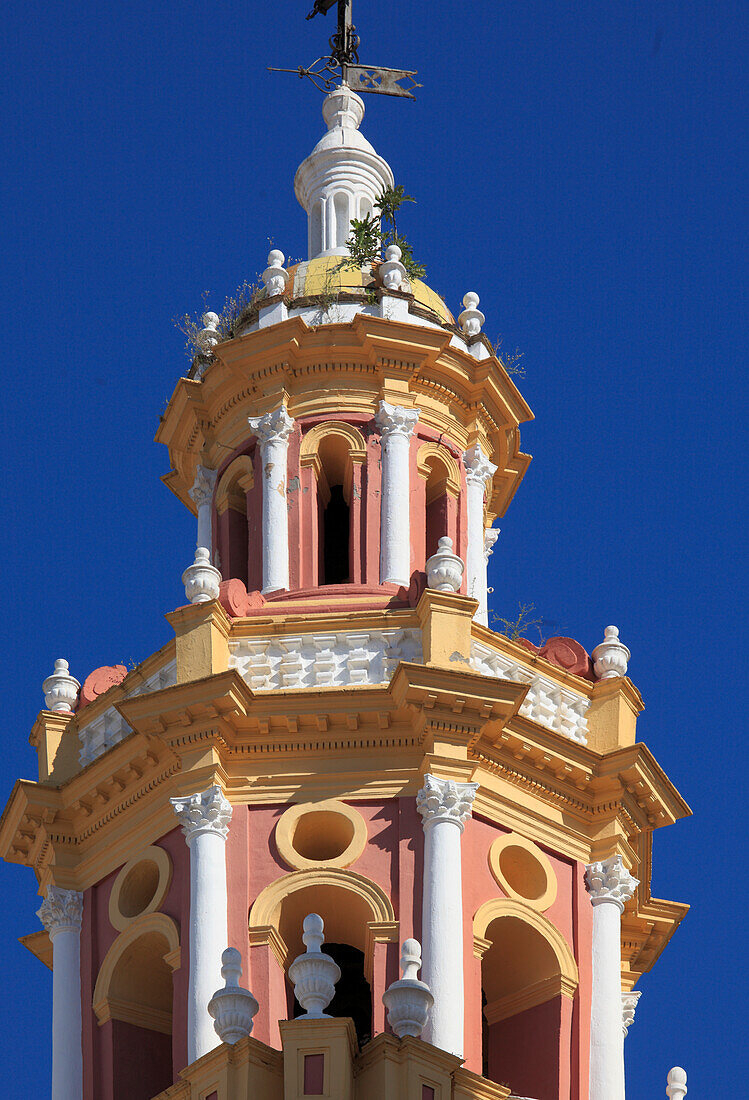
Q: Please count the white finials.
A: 12